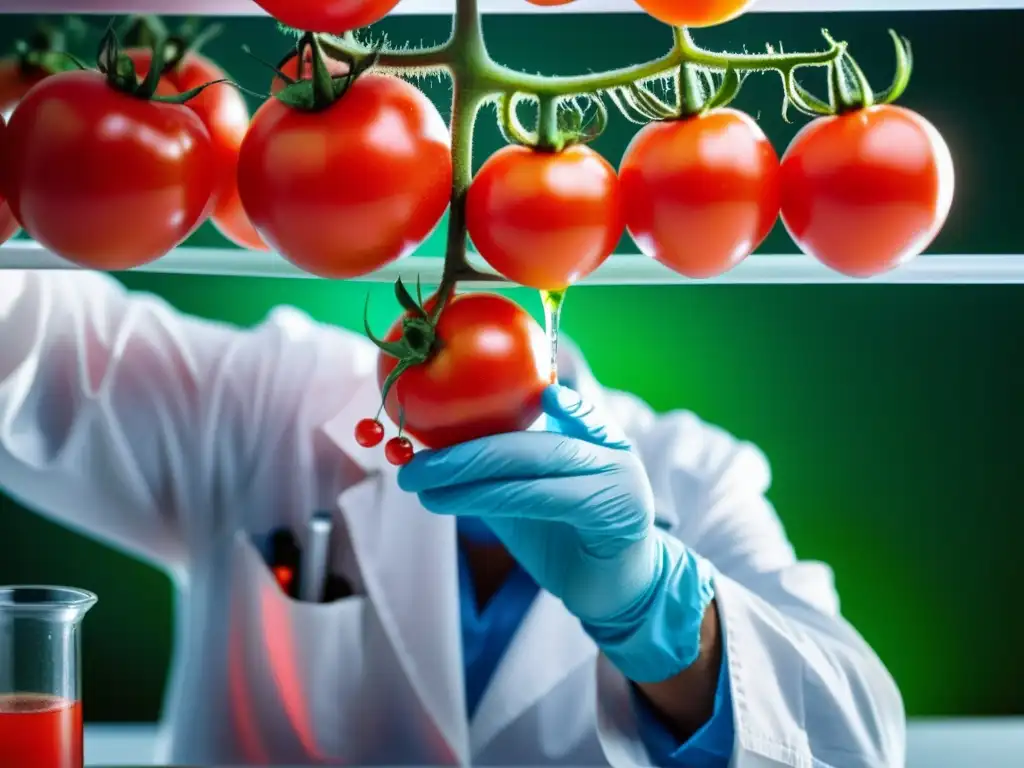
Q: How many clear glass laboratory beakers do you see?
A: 1